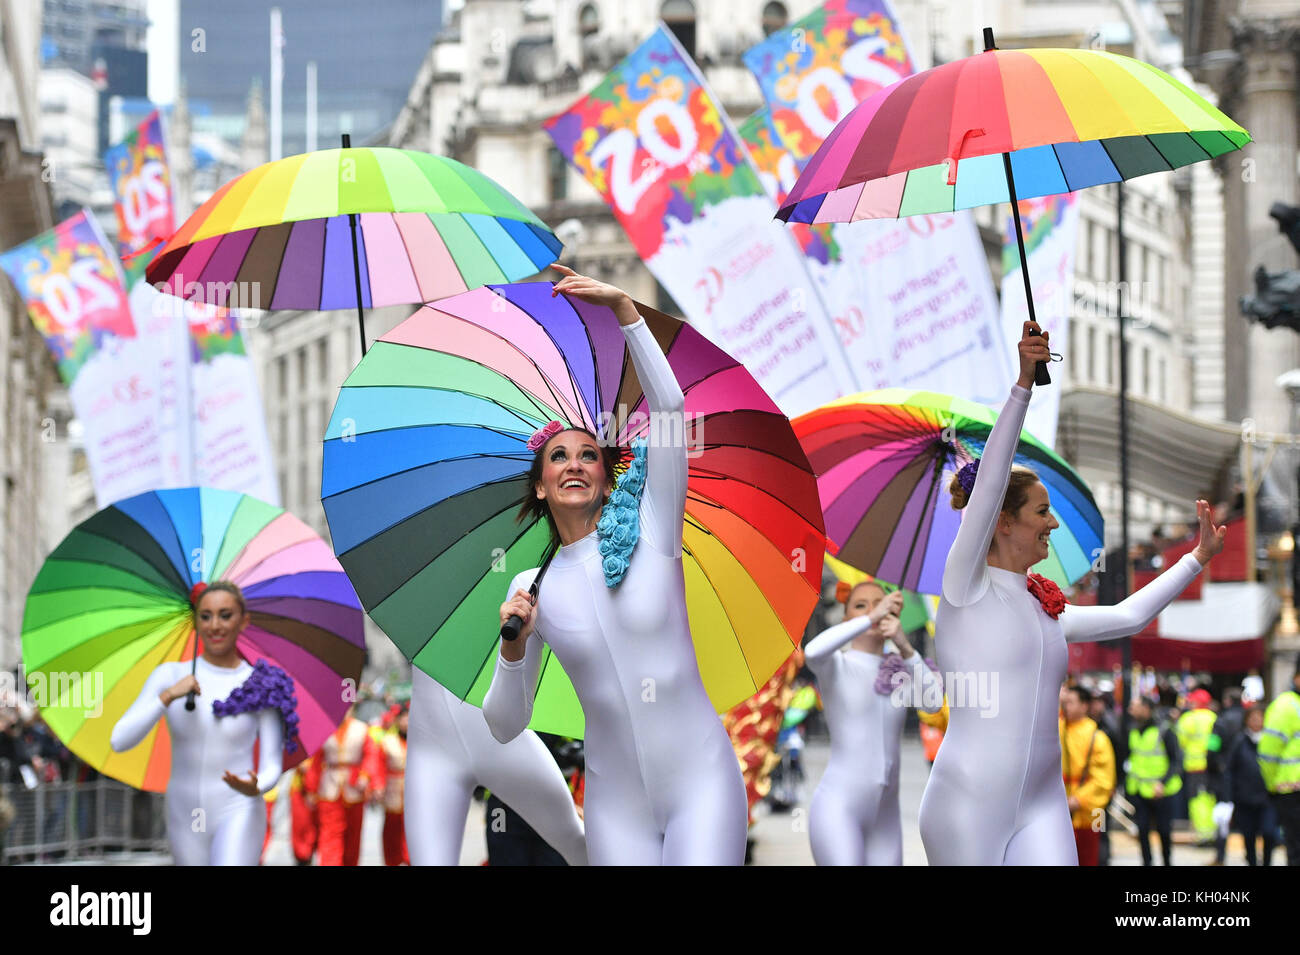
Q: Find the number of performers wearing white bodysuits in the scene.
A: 5